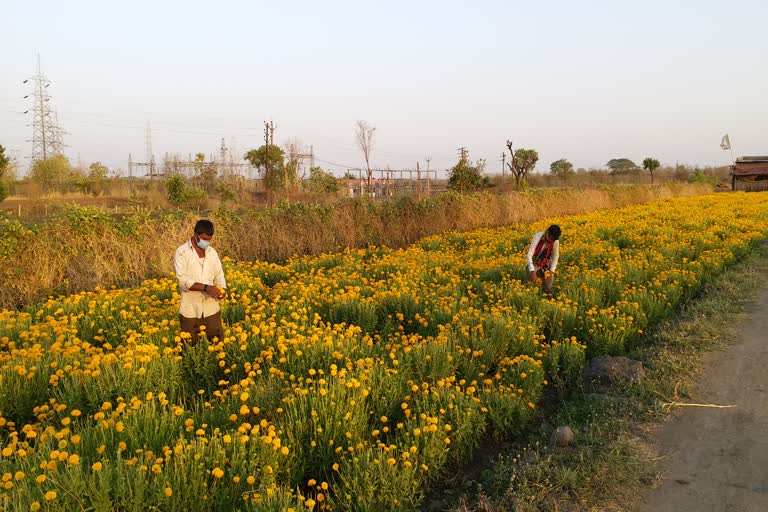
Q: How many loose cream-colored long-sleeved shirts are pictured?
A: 1